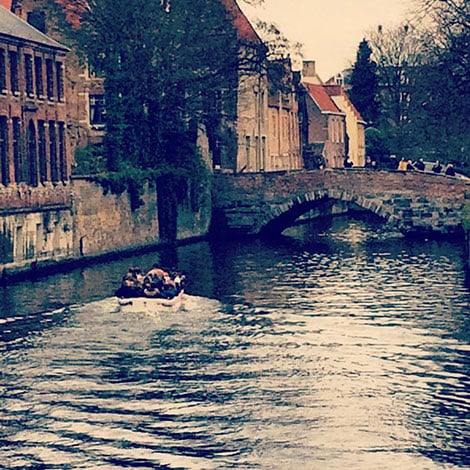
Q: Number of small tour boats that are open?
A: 1